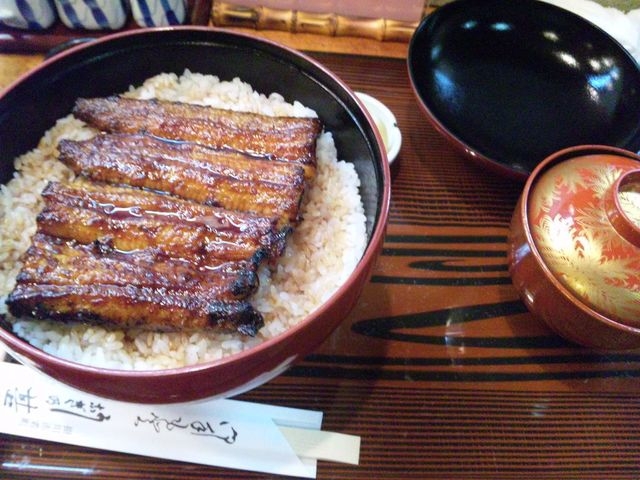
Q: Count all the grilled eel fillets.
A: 4